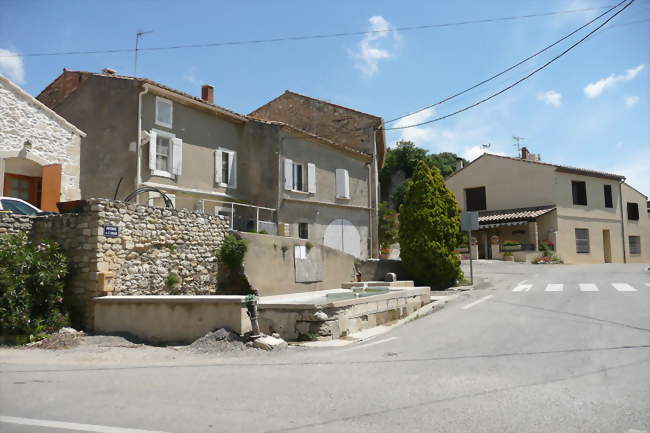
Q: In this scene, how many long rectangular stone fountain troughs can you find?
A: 1